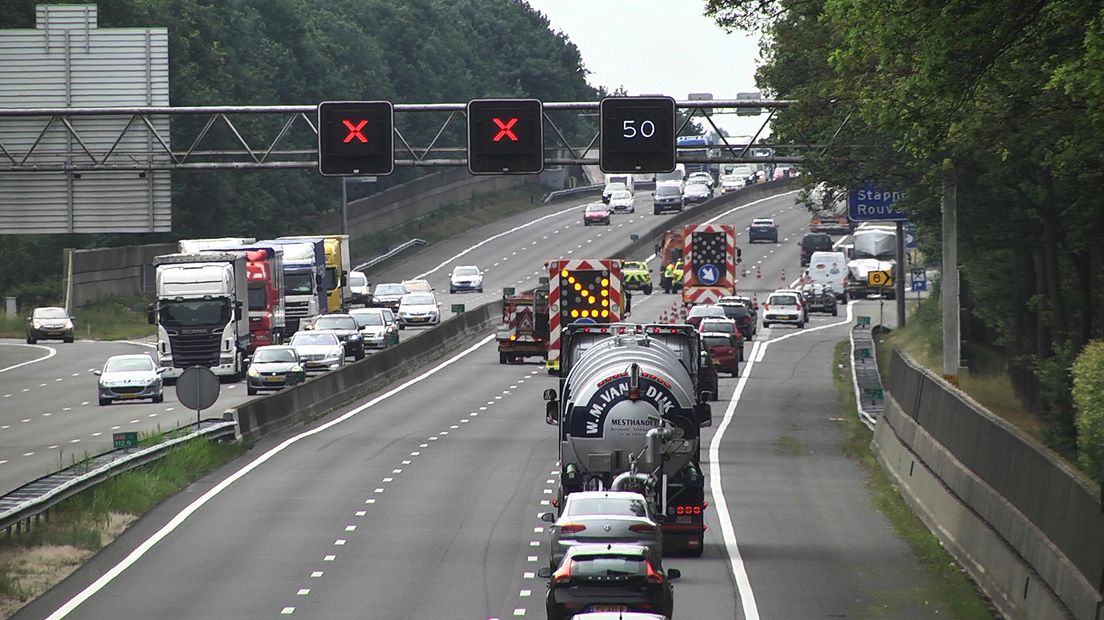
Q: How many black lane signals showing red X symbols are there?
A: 2